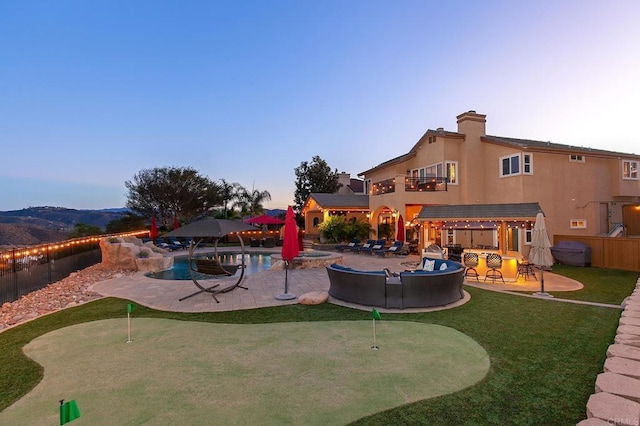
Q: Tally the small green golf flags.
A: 3